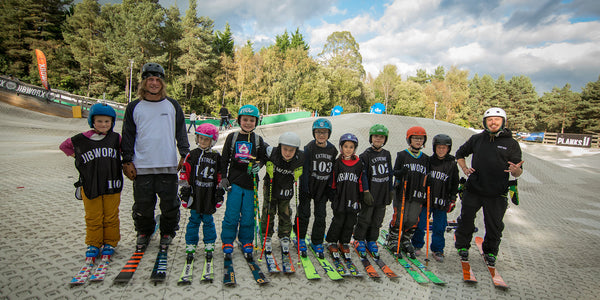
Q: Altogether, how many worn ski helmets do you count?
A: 11